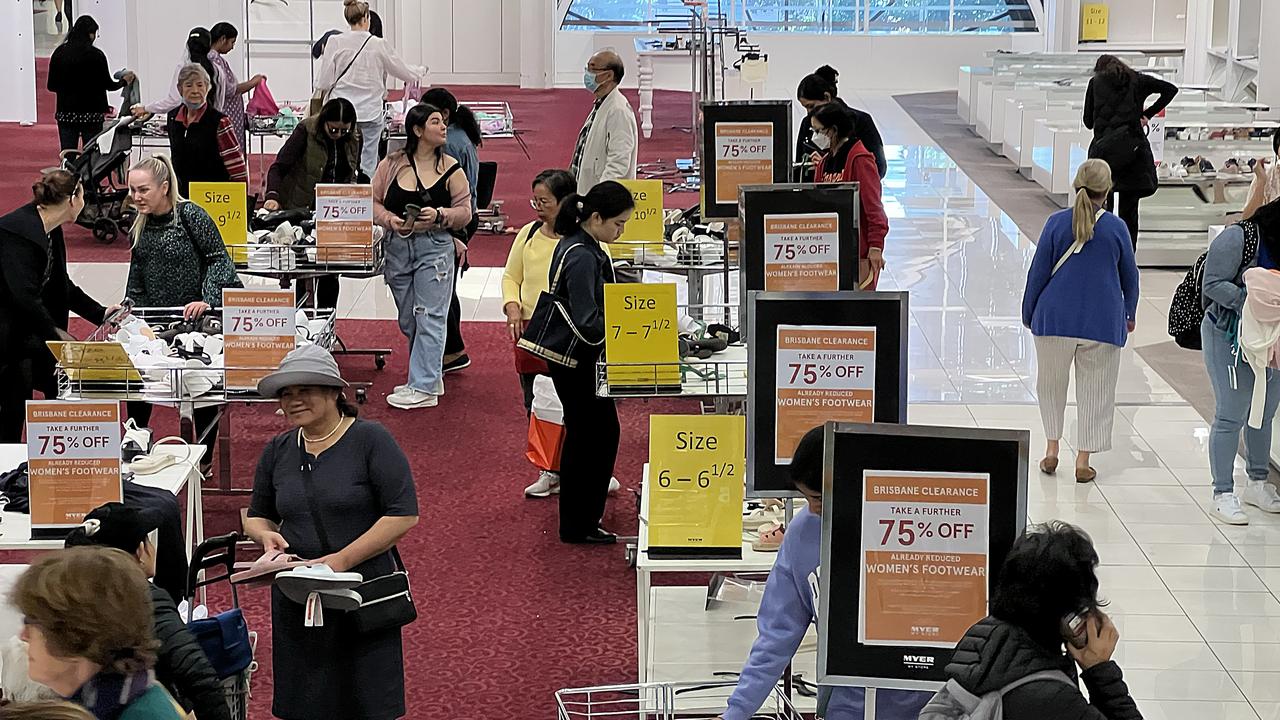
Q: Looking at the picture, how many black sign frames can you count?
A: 4